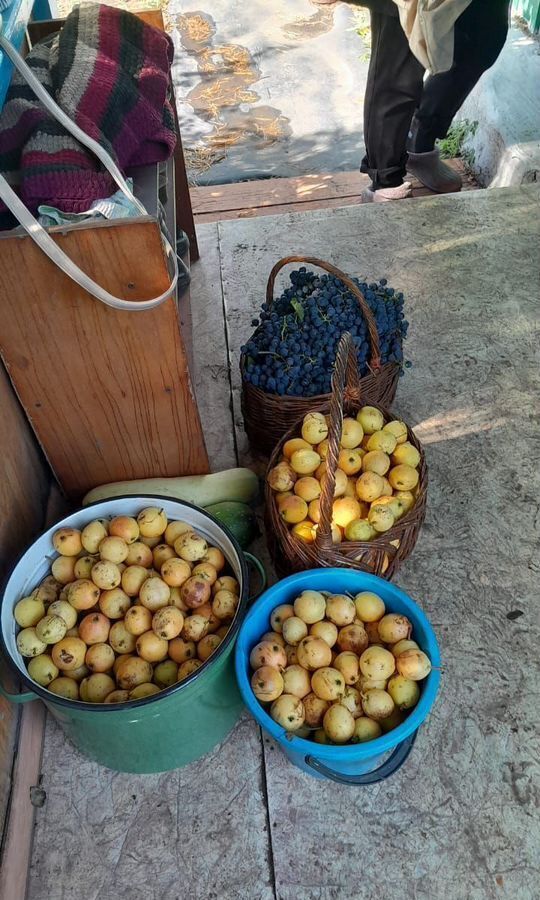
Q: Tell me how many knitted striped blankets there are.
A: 1